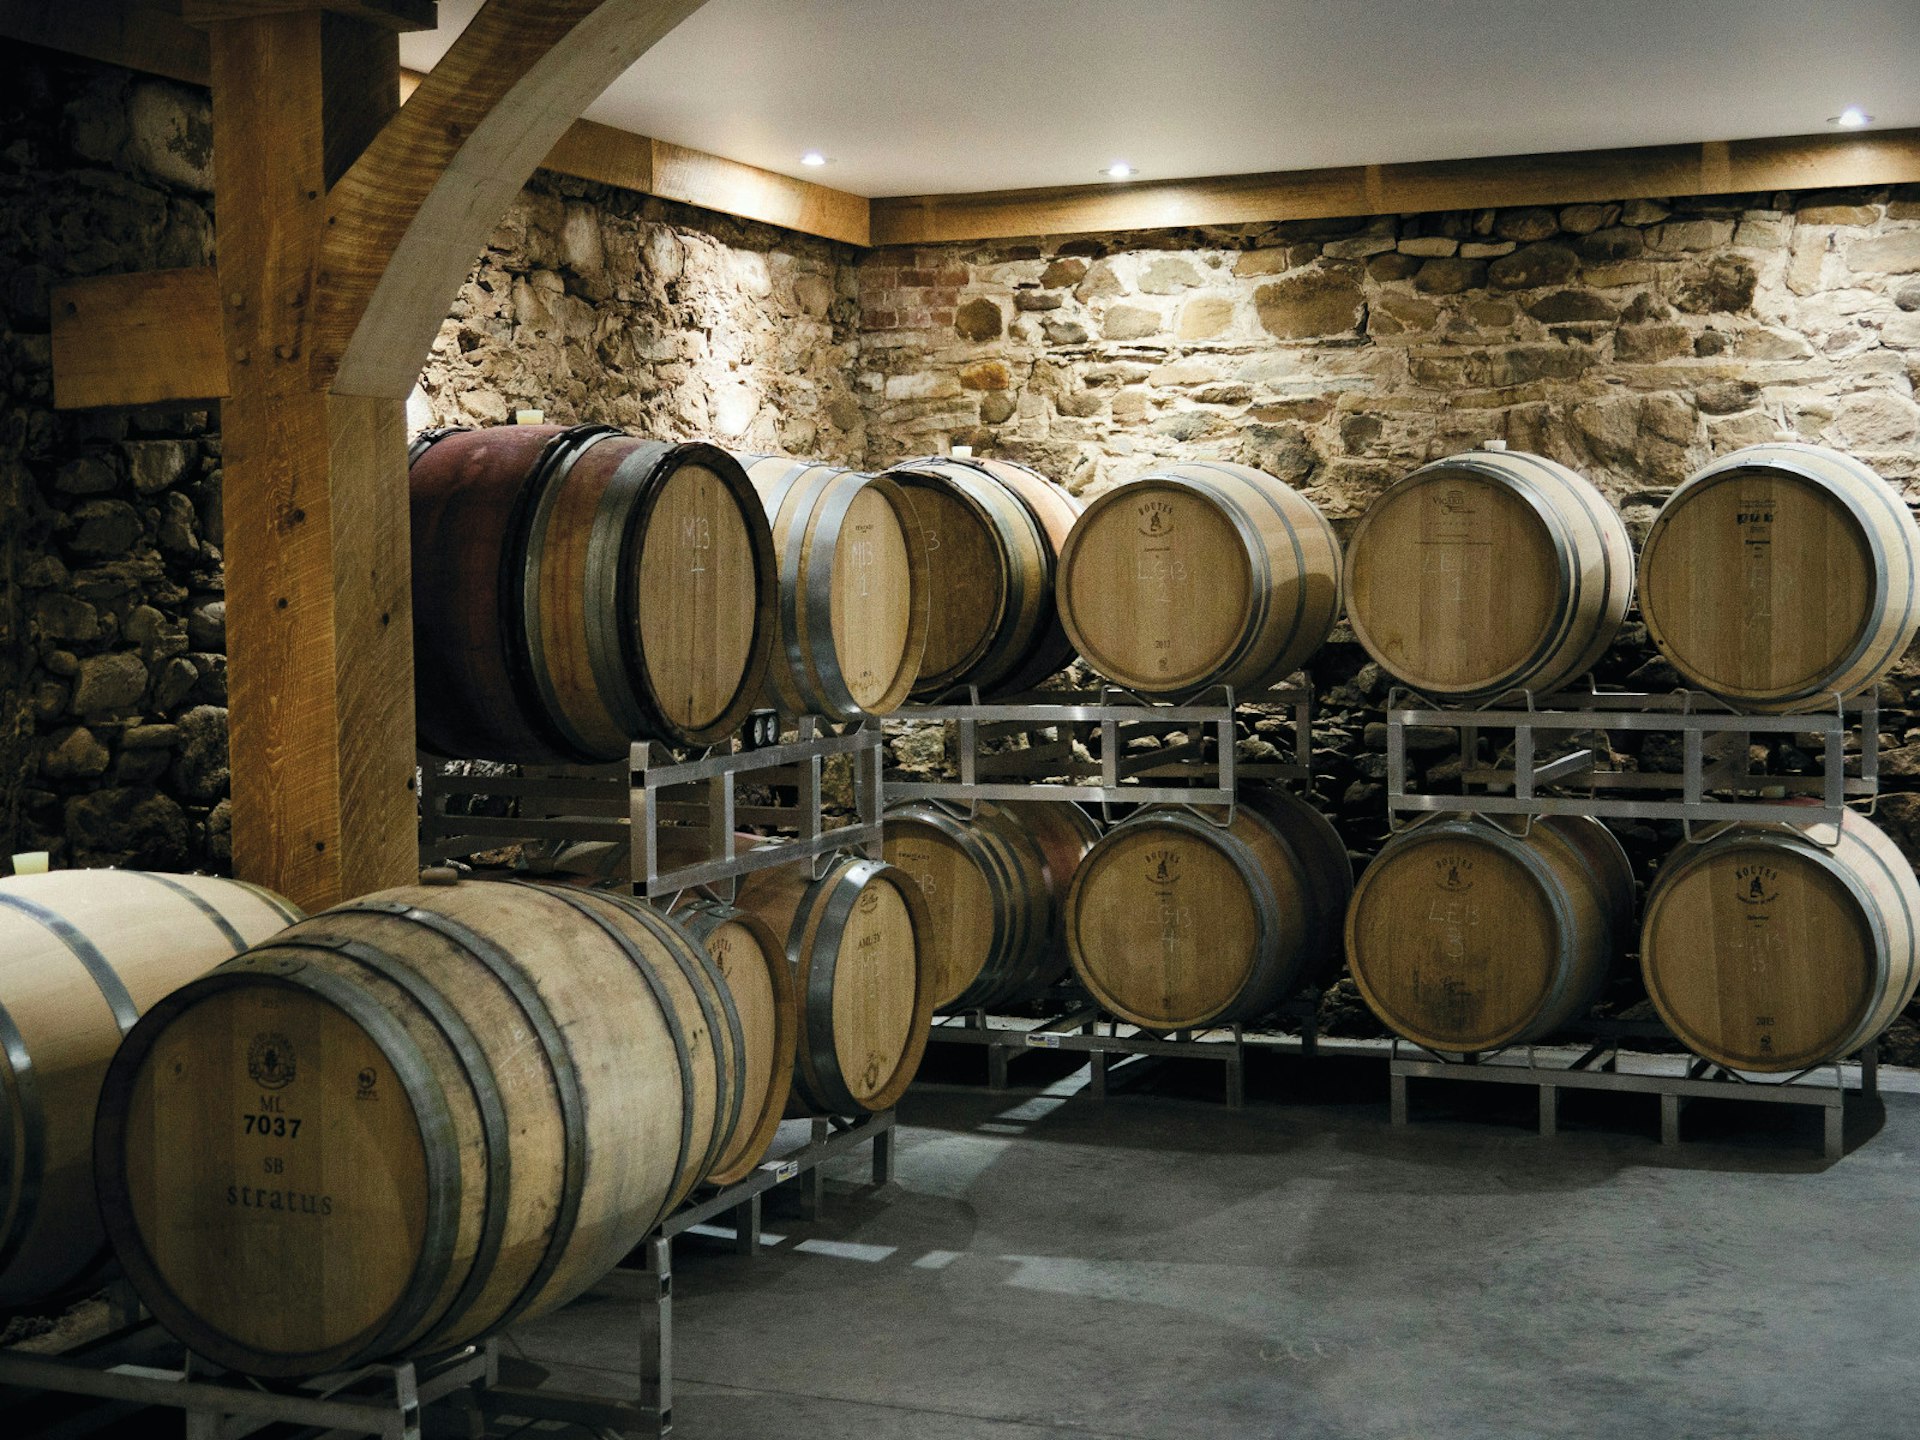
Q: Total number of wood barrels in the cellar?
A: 14